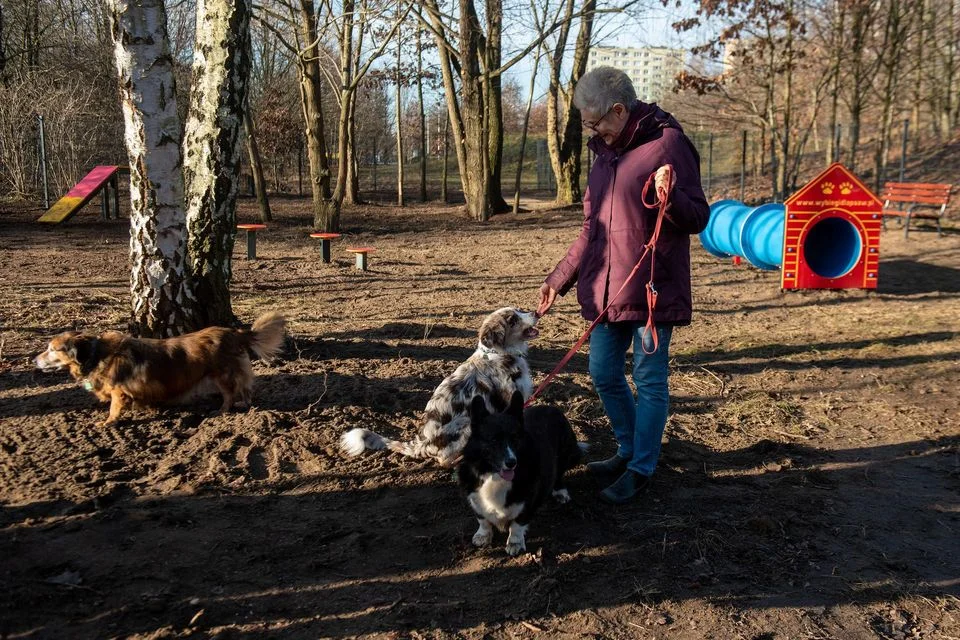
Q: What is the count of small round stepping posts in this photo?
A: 3